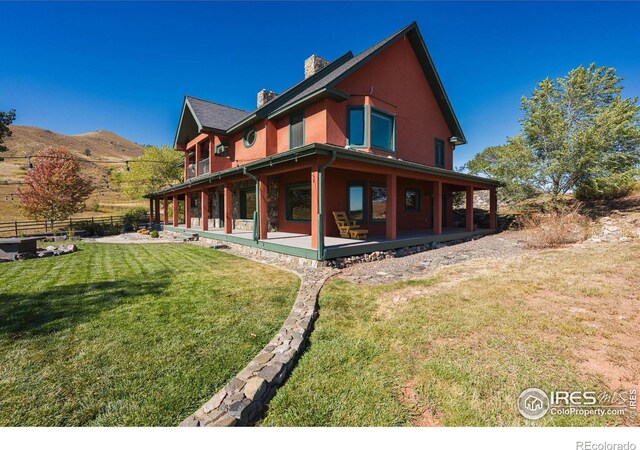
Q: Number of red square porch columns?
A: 13